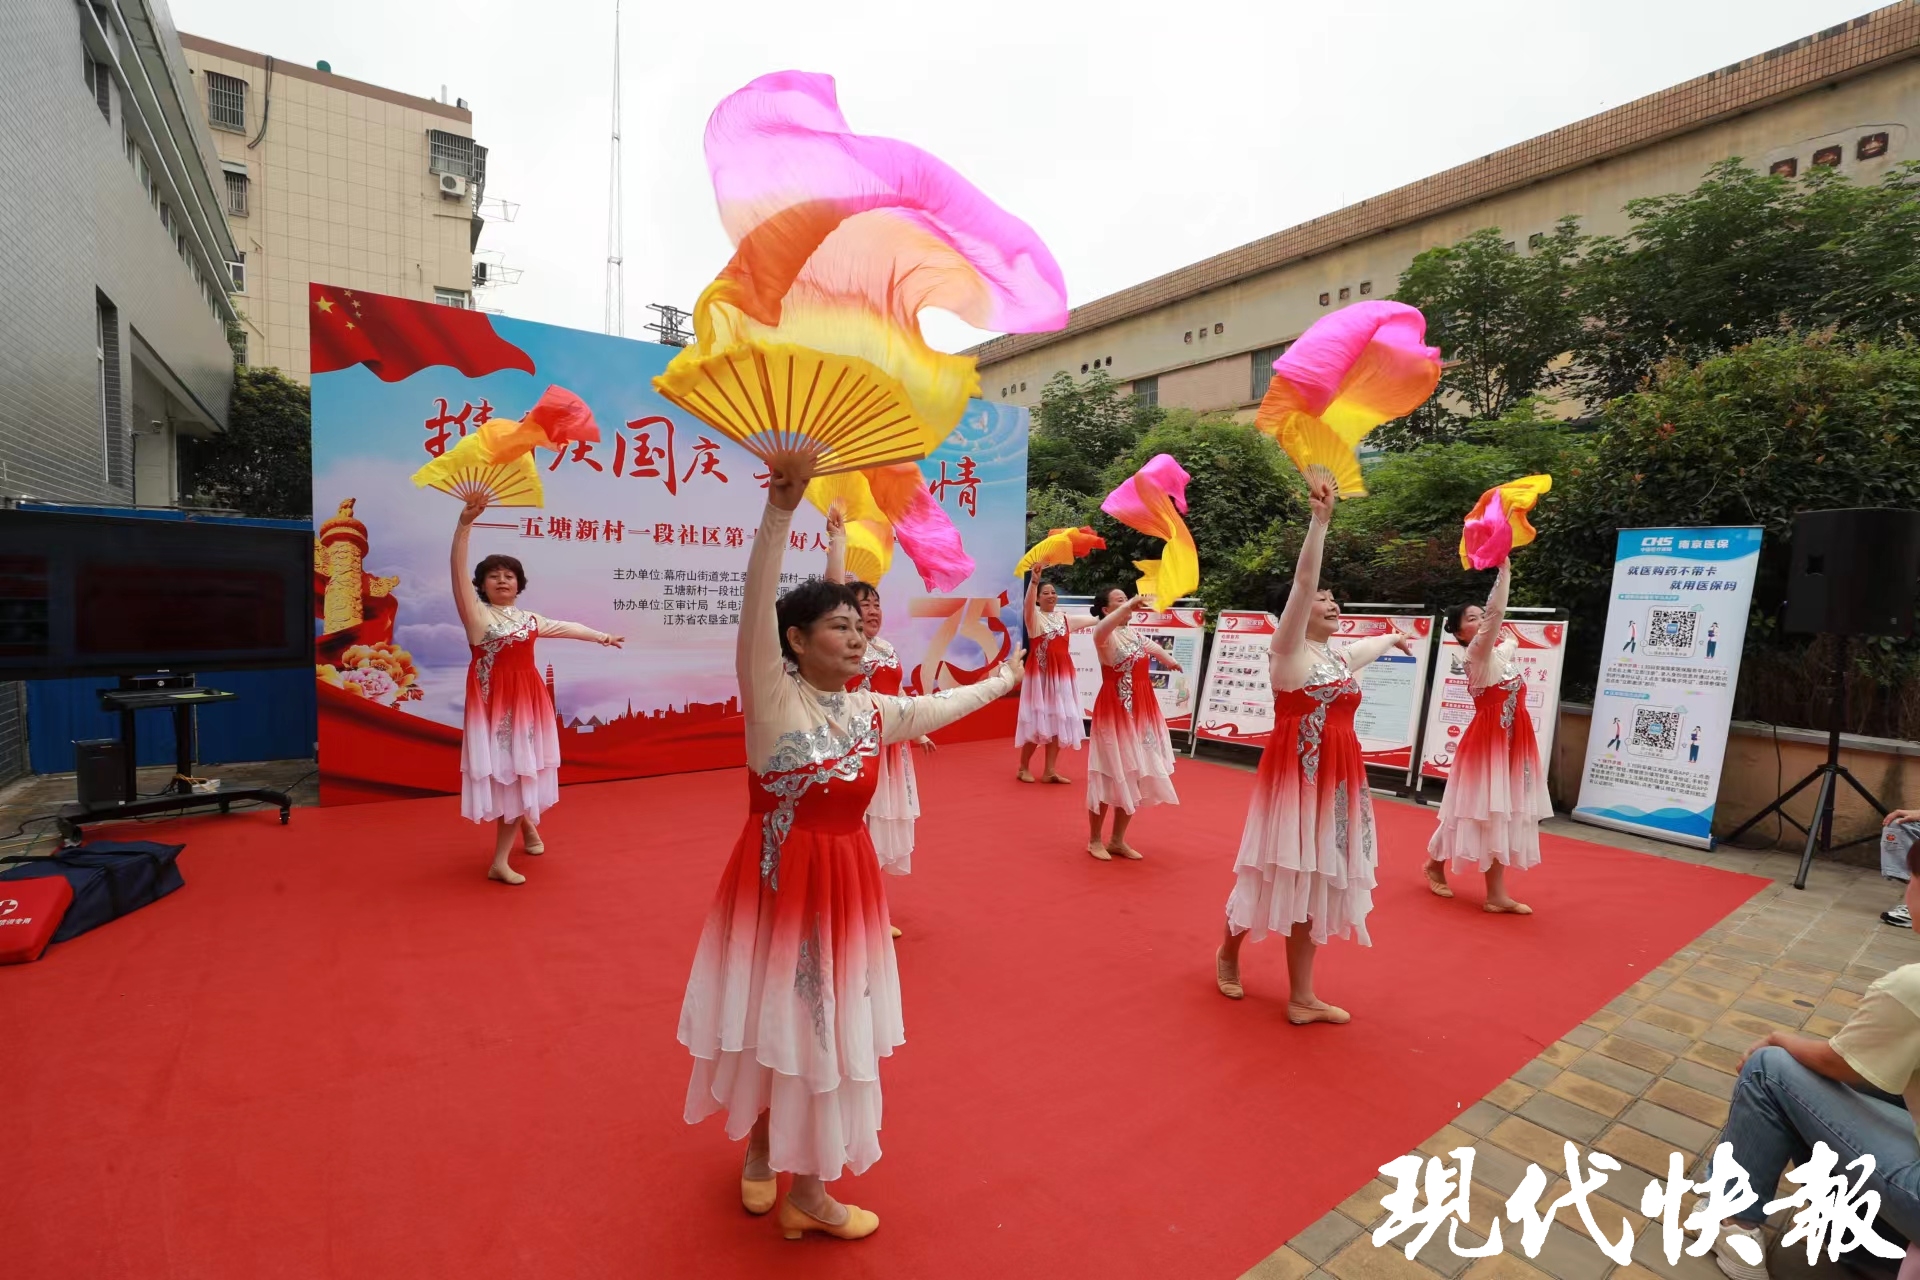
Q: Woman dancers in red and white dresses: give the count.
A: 7